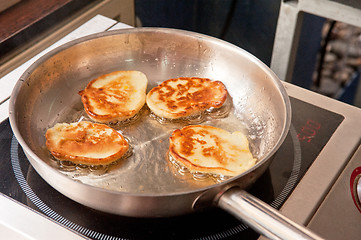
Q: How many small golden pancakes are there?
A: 4